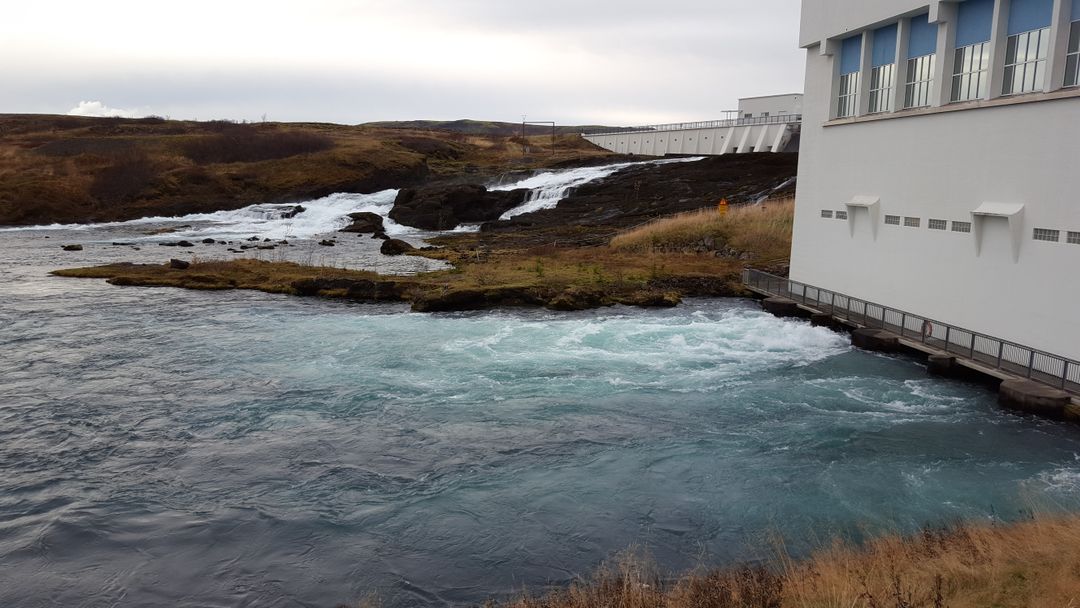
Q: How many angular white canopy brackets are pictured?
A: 2